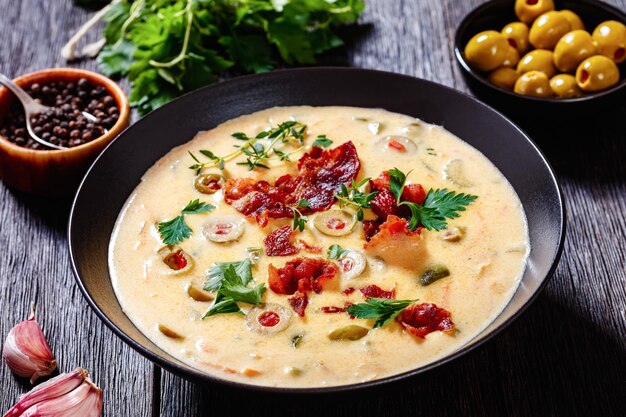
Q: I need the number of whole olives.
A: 13